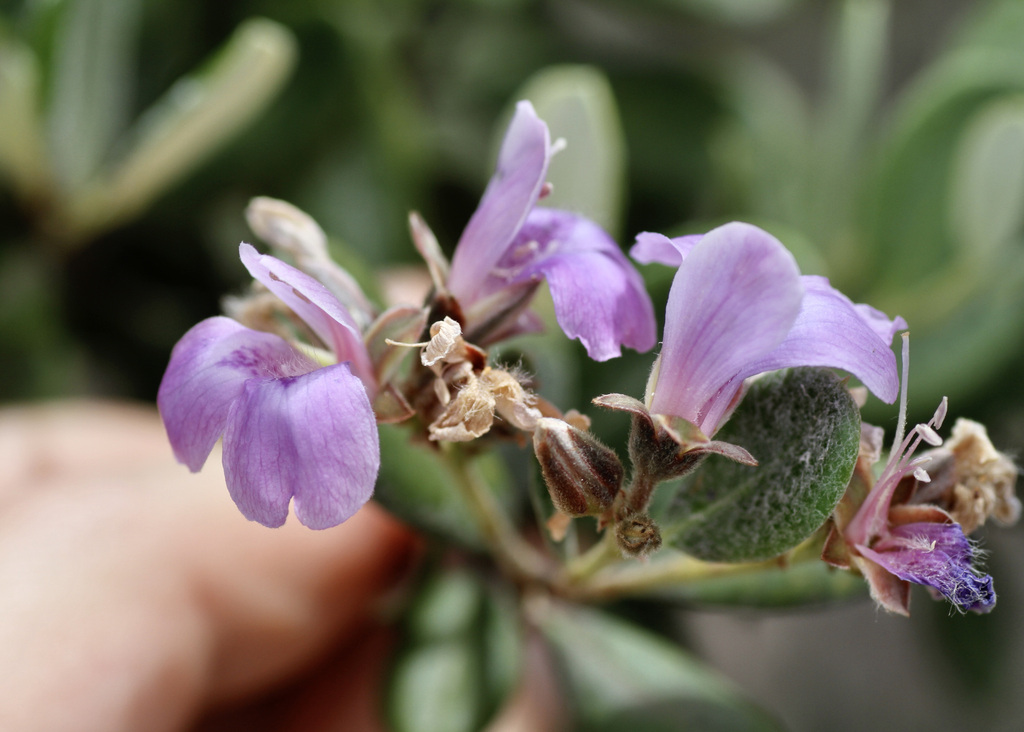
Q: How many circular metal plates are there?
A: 0